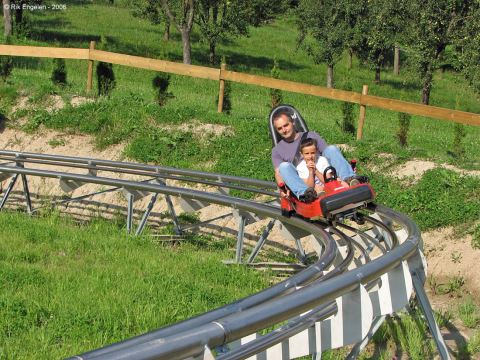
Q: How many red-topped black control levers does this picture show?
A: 2